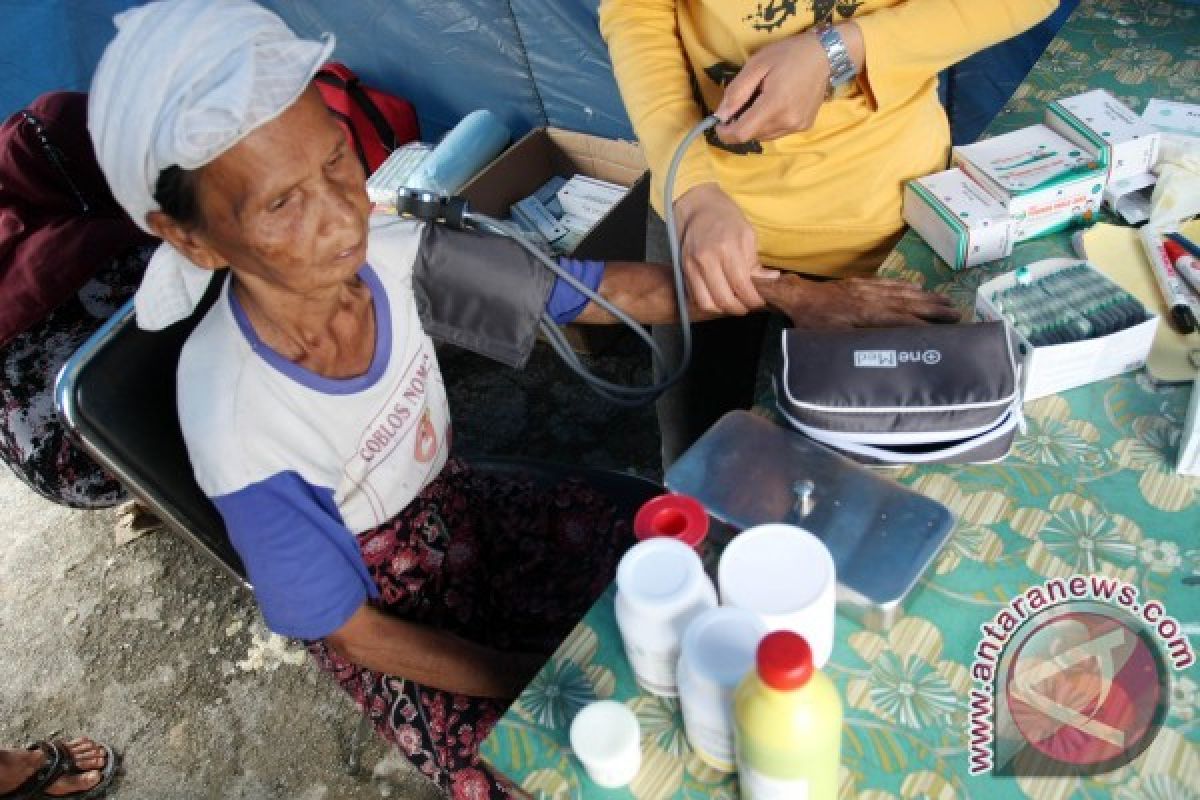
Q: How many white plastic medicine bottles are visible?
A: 4